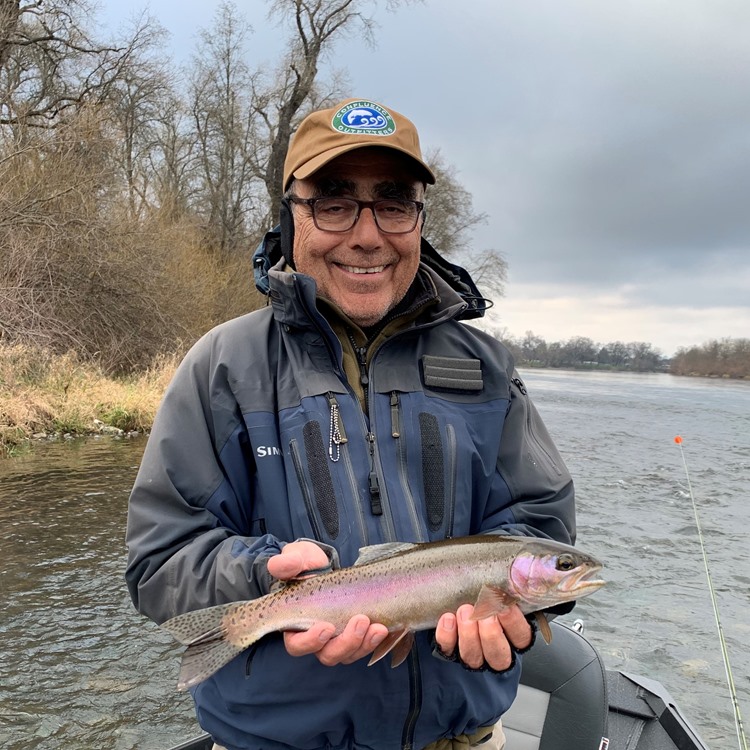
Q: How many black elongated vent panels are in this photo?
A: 2